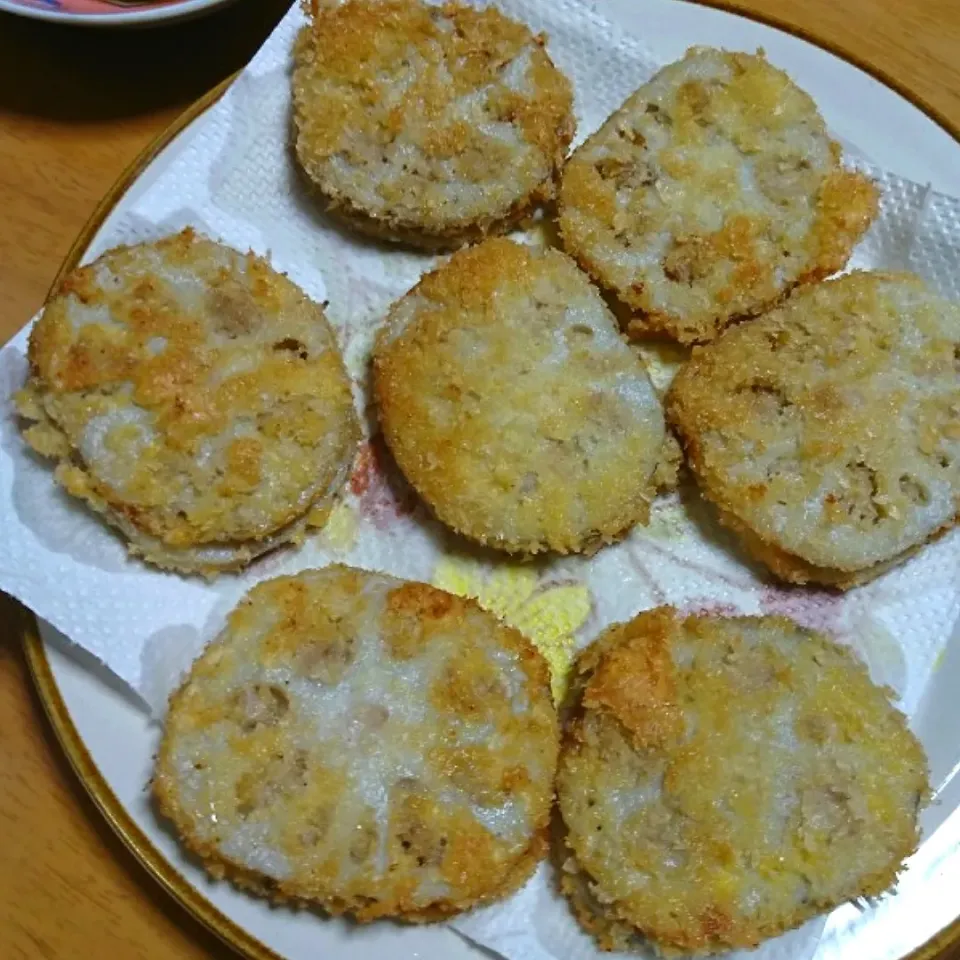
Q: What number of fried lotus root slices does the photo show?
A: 7